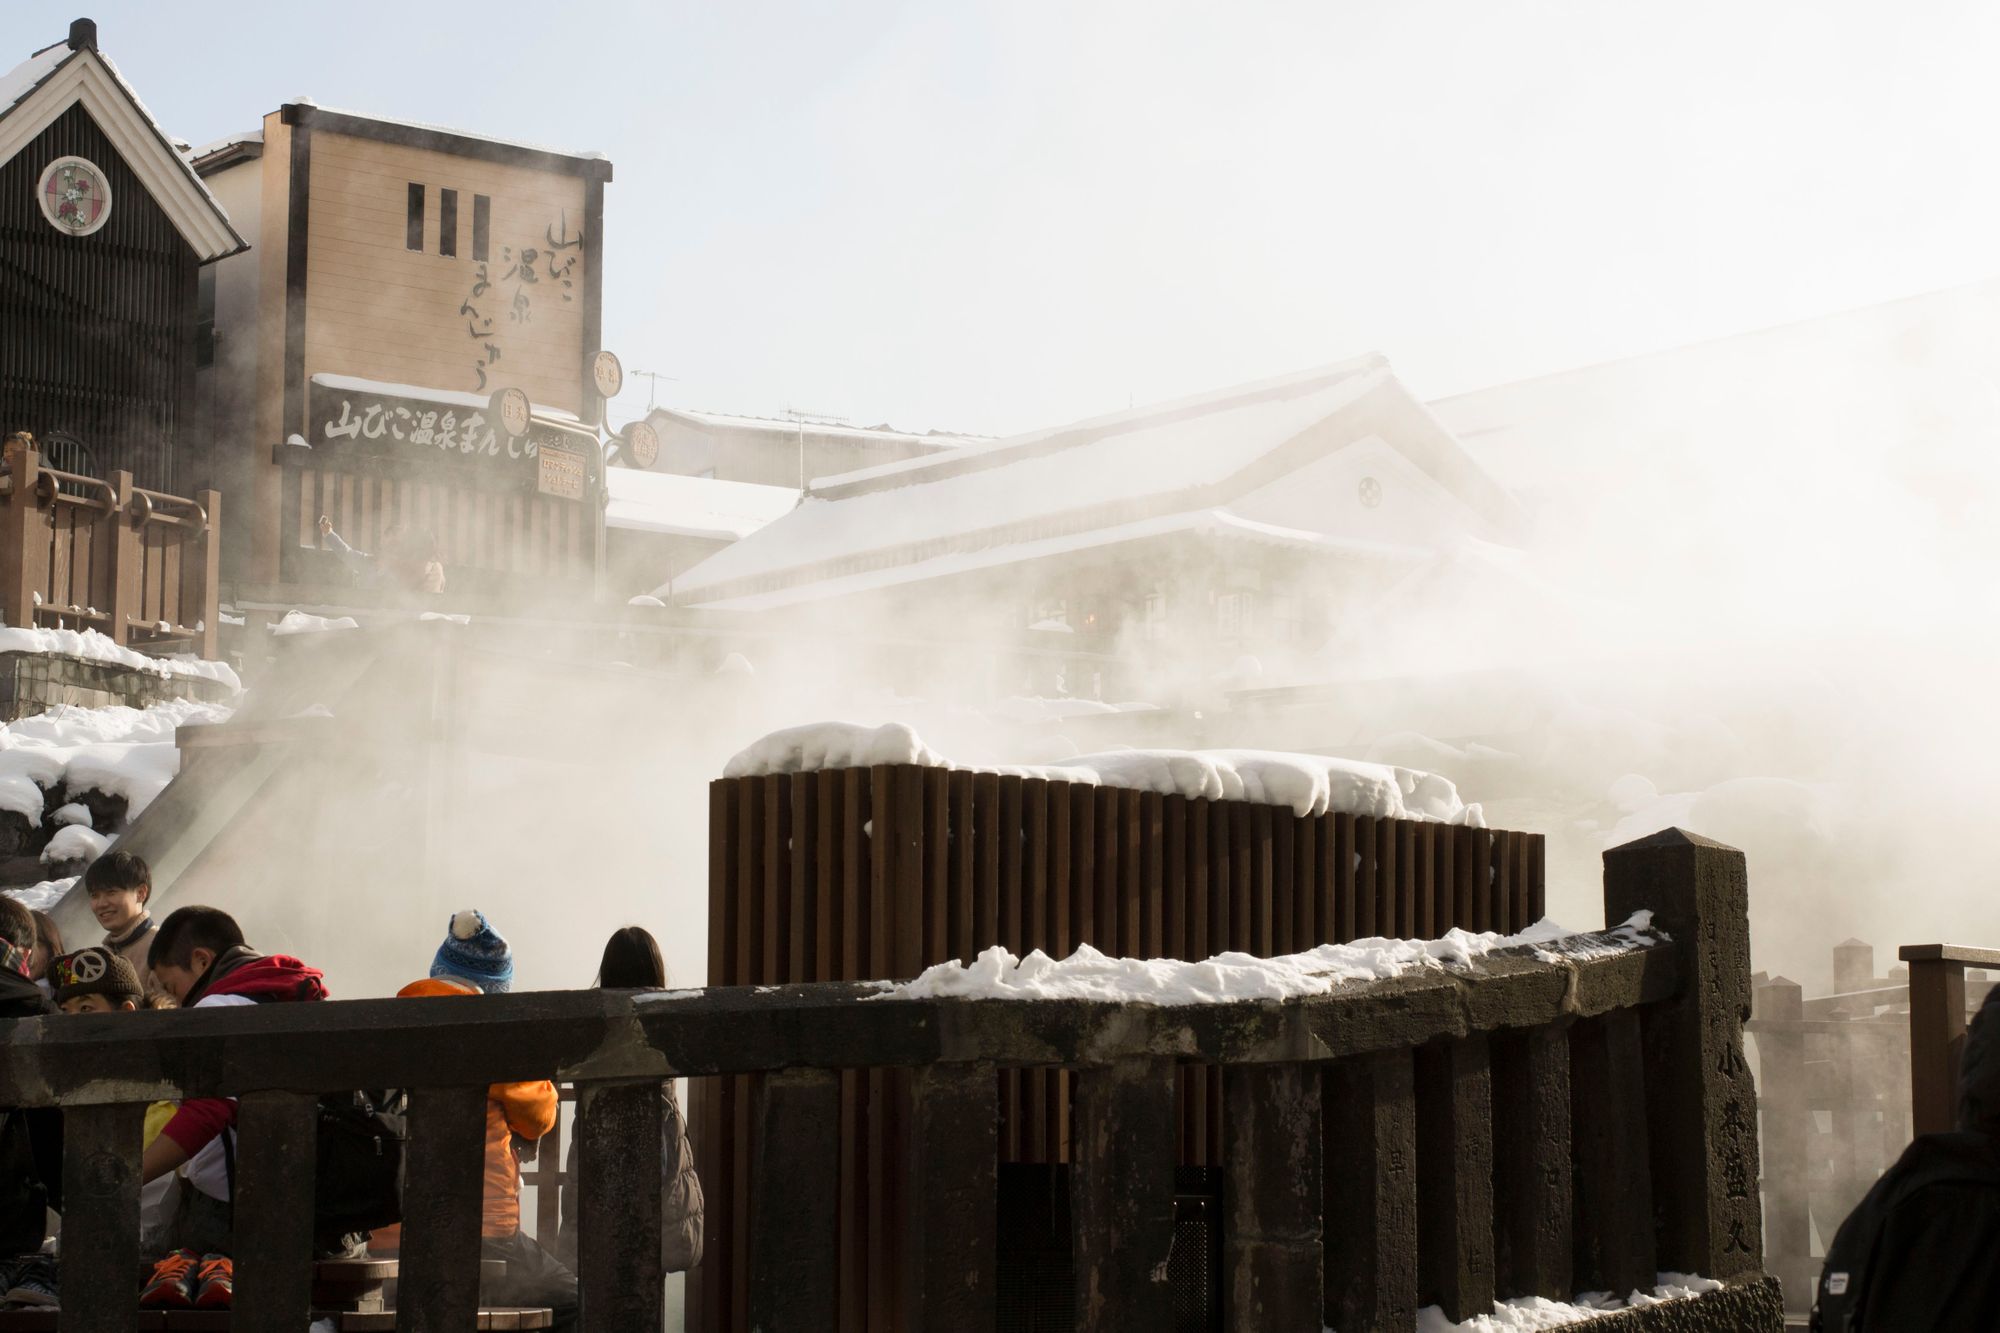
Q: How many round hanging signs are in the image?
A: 3